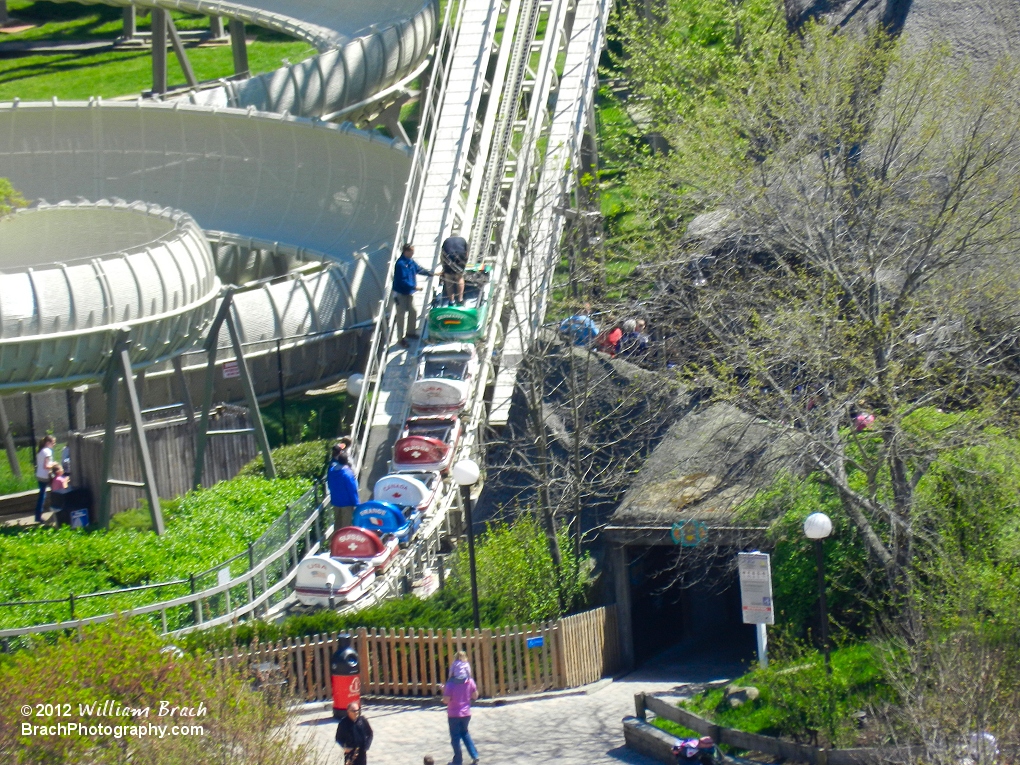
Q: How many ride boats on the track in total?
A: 7